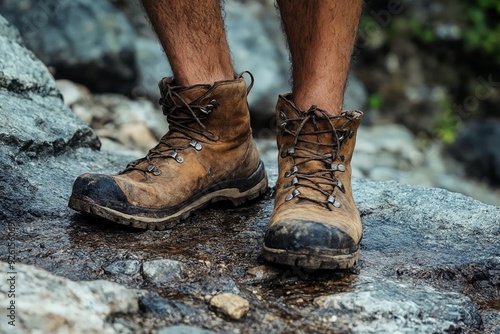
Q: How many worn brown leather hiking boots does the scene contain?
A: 2